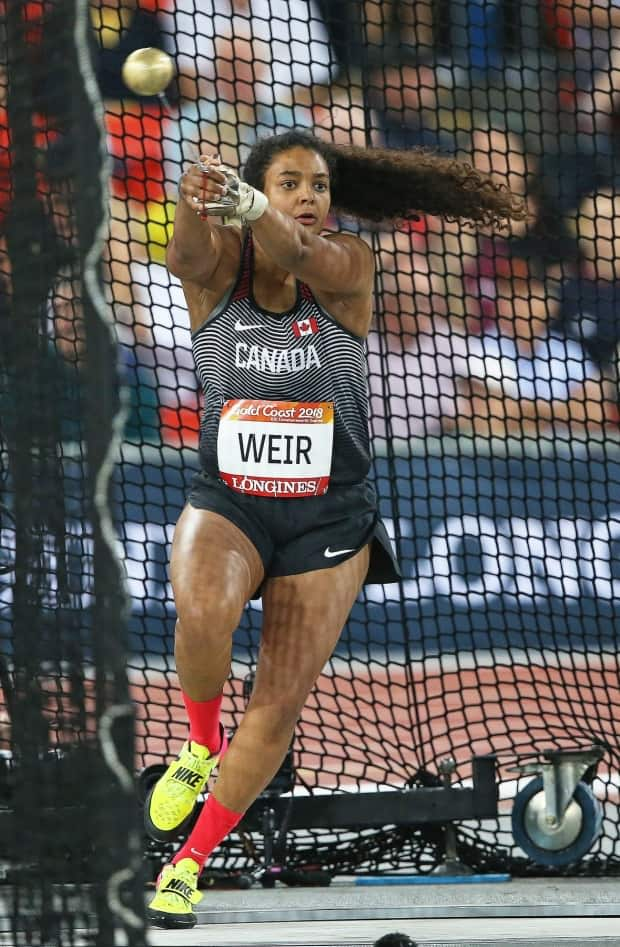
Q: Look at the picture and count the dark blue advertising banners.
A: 1